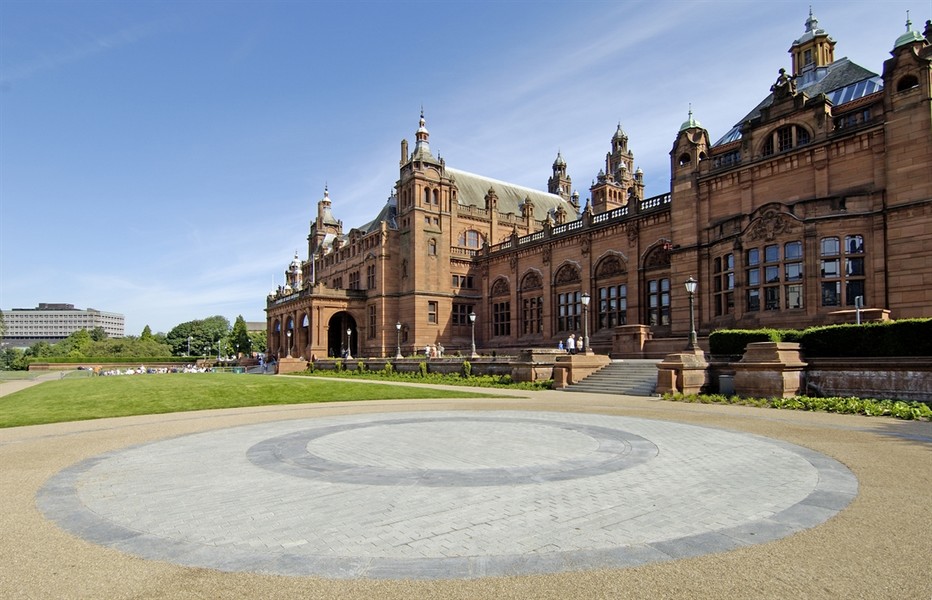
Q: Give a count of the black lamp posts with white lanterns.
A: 6